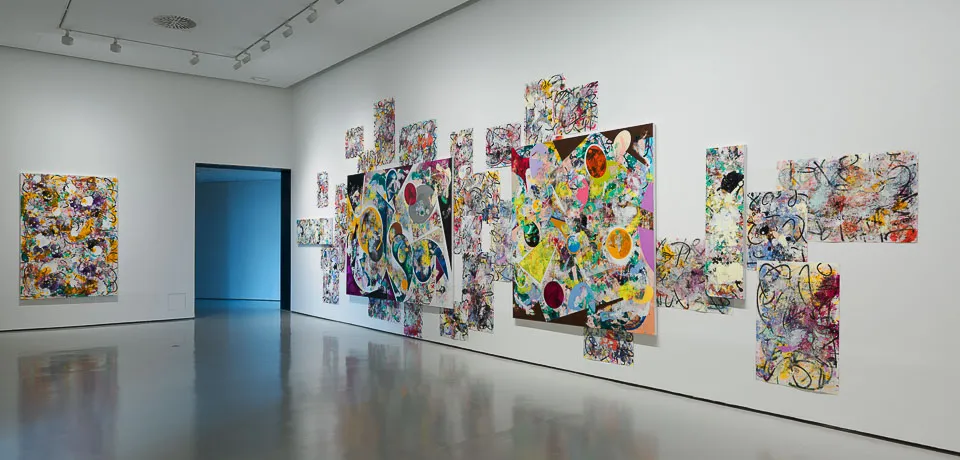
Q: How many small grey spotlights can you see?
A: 9